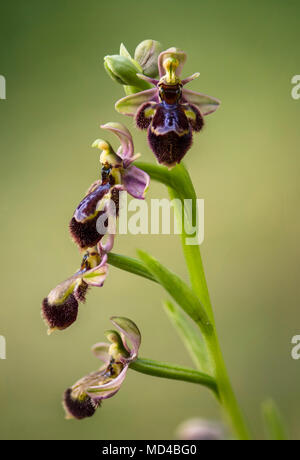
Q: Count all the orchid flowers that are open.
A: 4